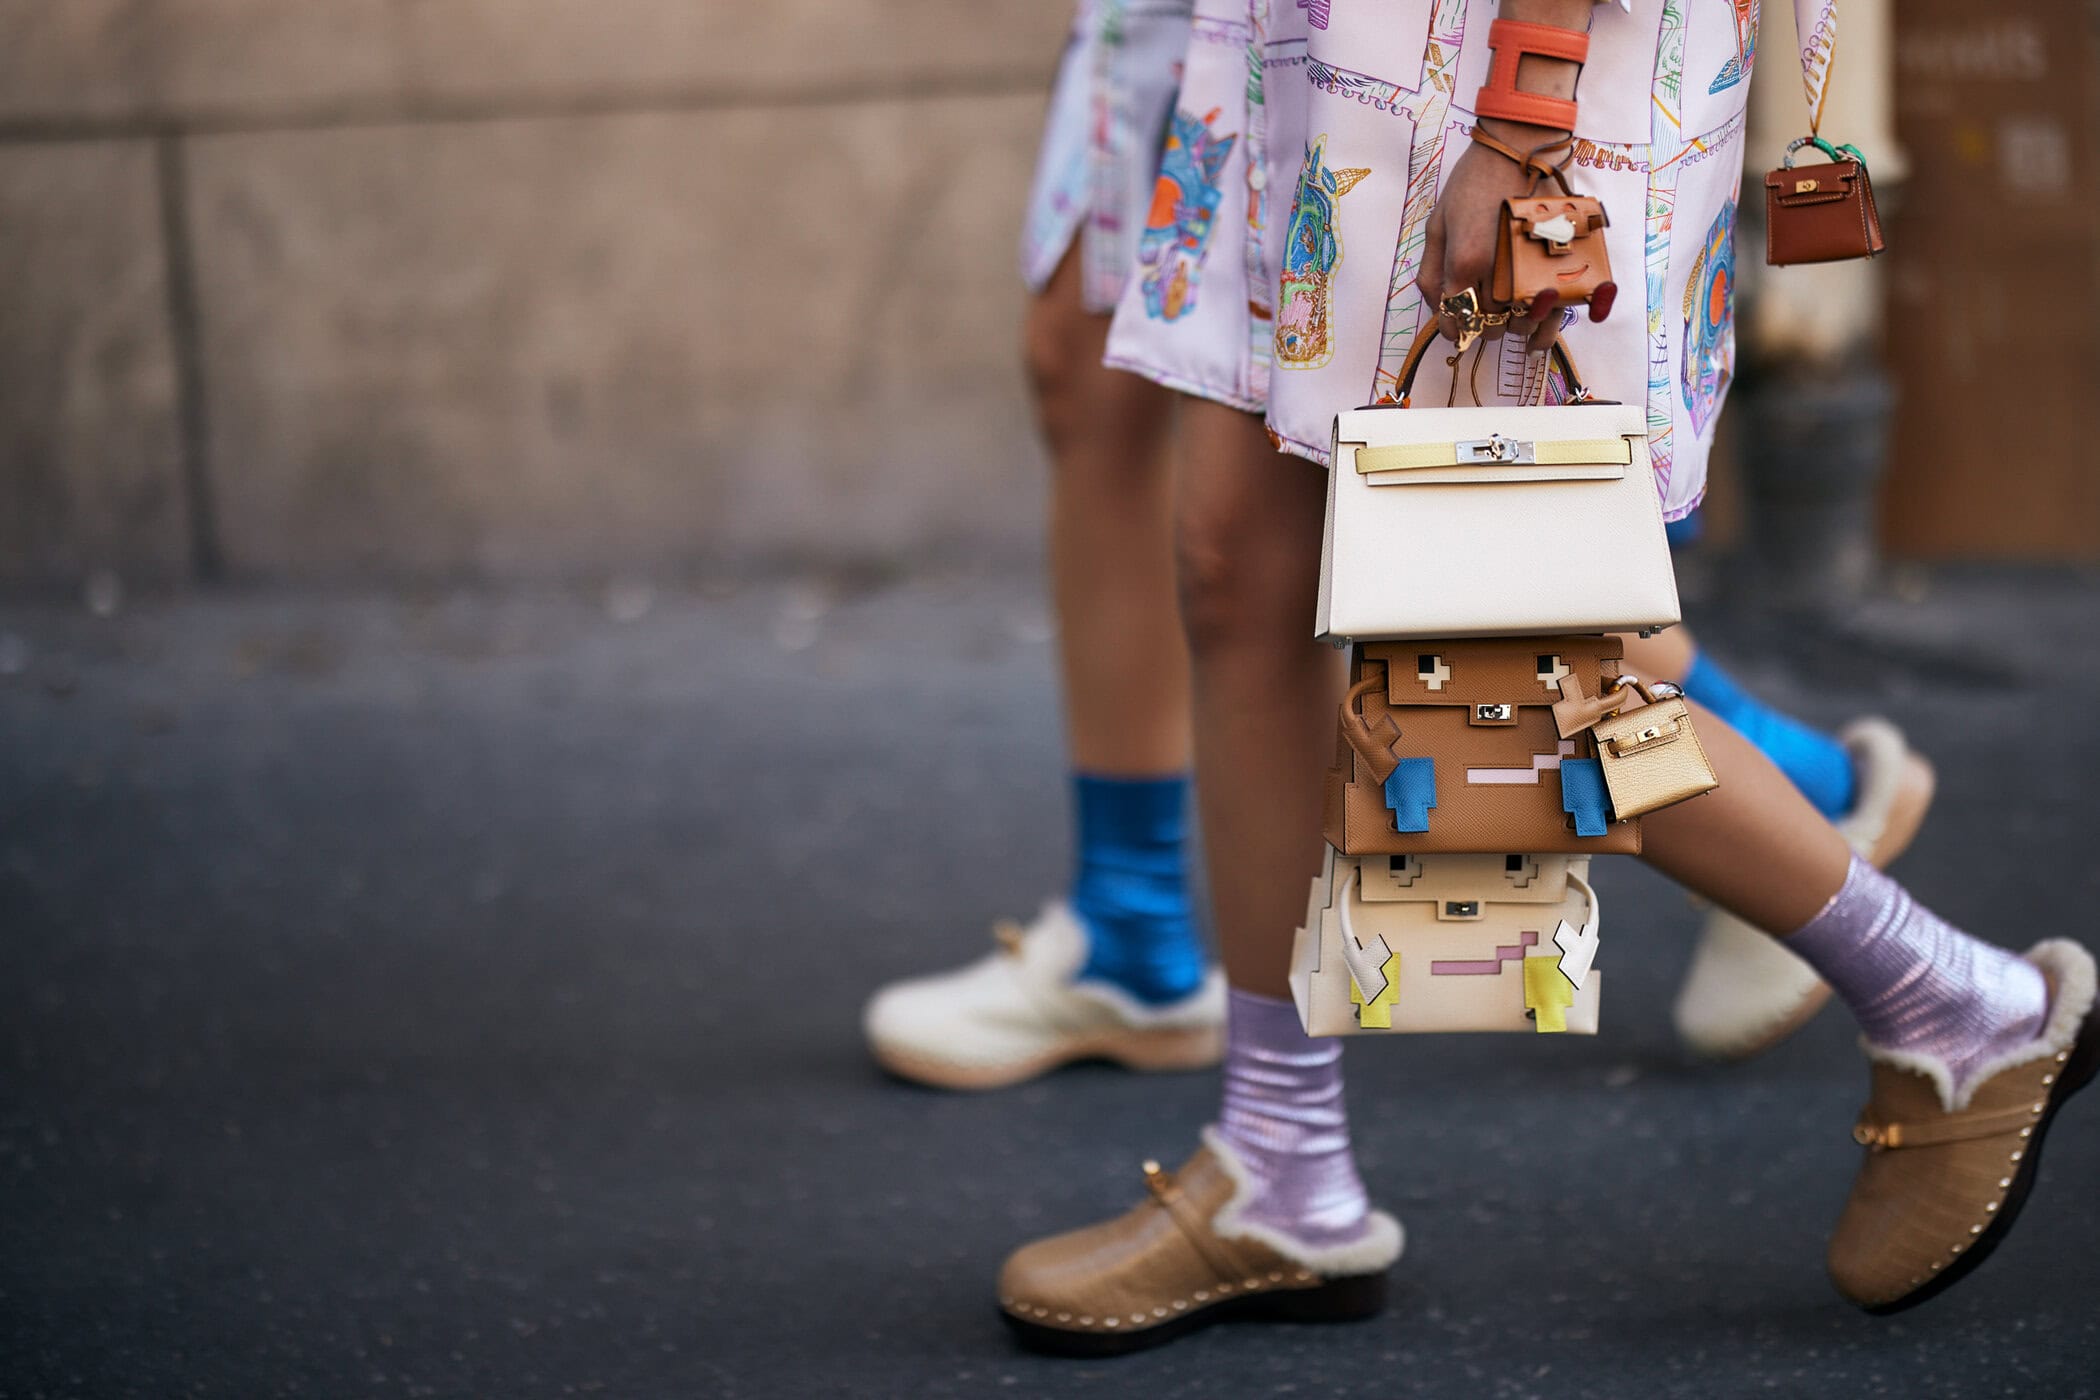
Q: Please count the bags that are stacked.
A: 3